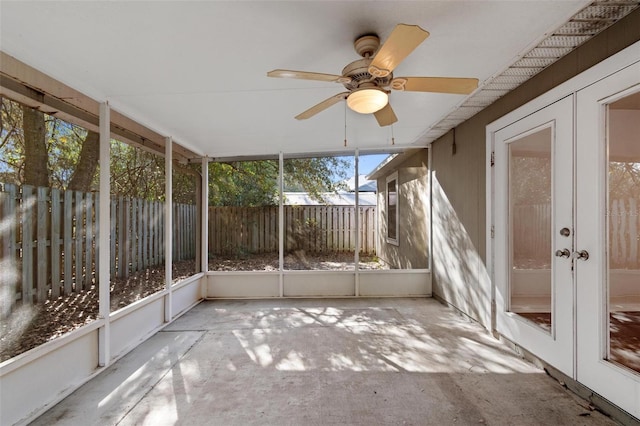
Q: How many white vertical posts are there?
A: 6